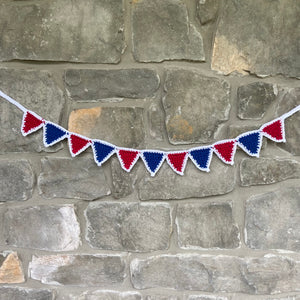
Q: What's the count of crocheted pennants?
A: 11